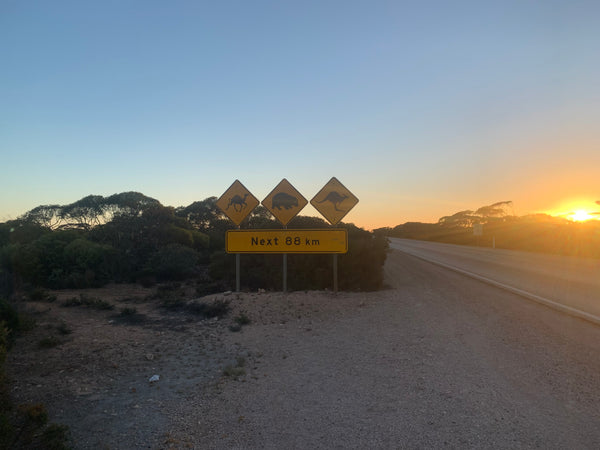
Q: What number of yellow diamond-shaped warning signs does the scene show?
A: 3